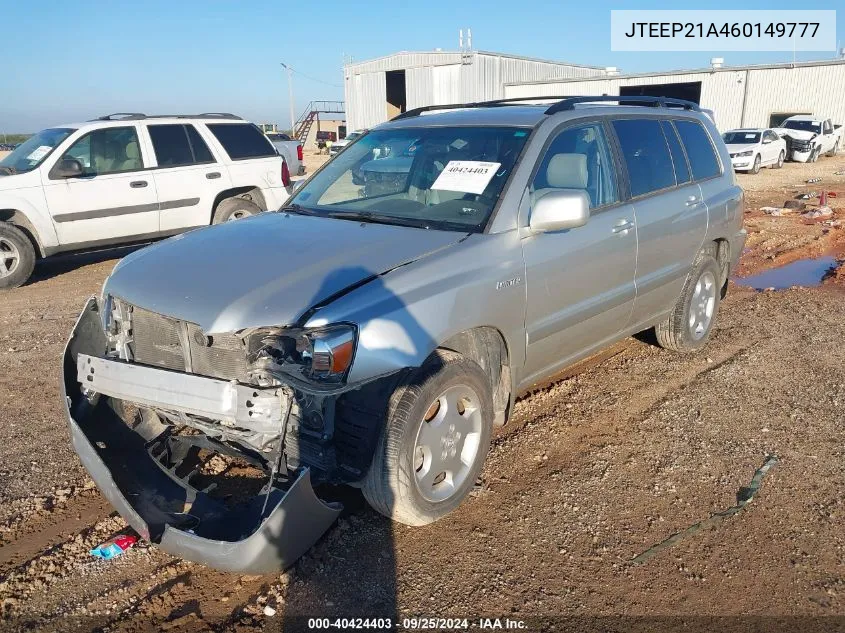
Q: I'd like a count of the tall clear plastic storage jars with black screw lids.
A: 0